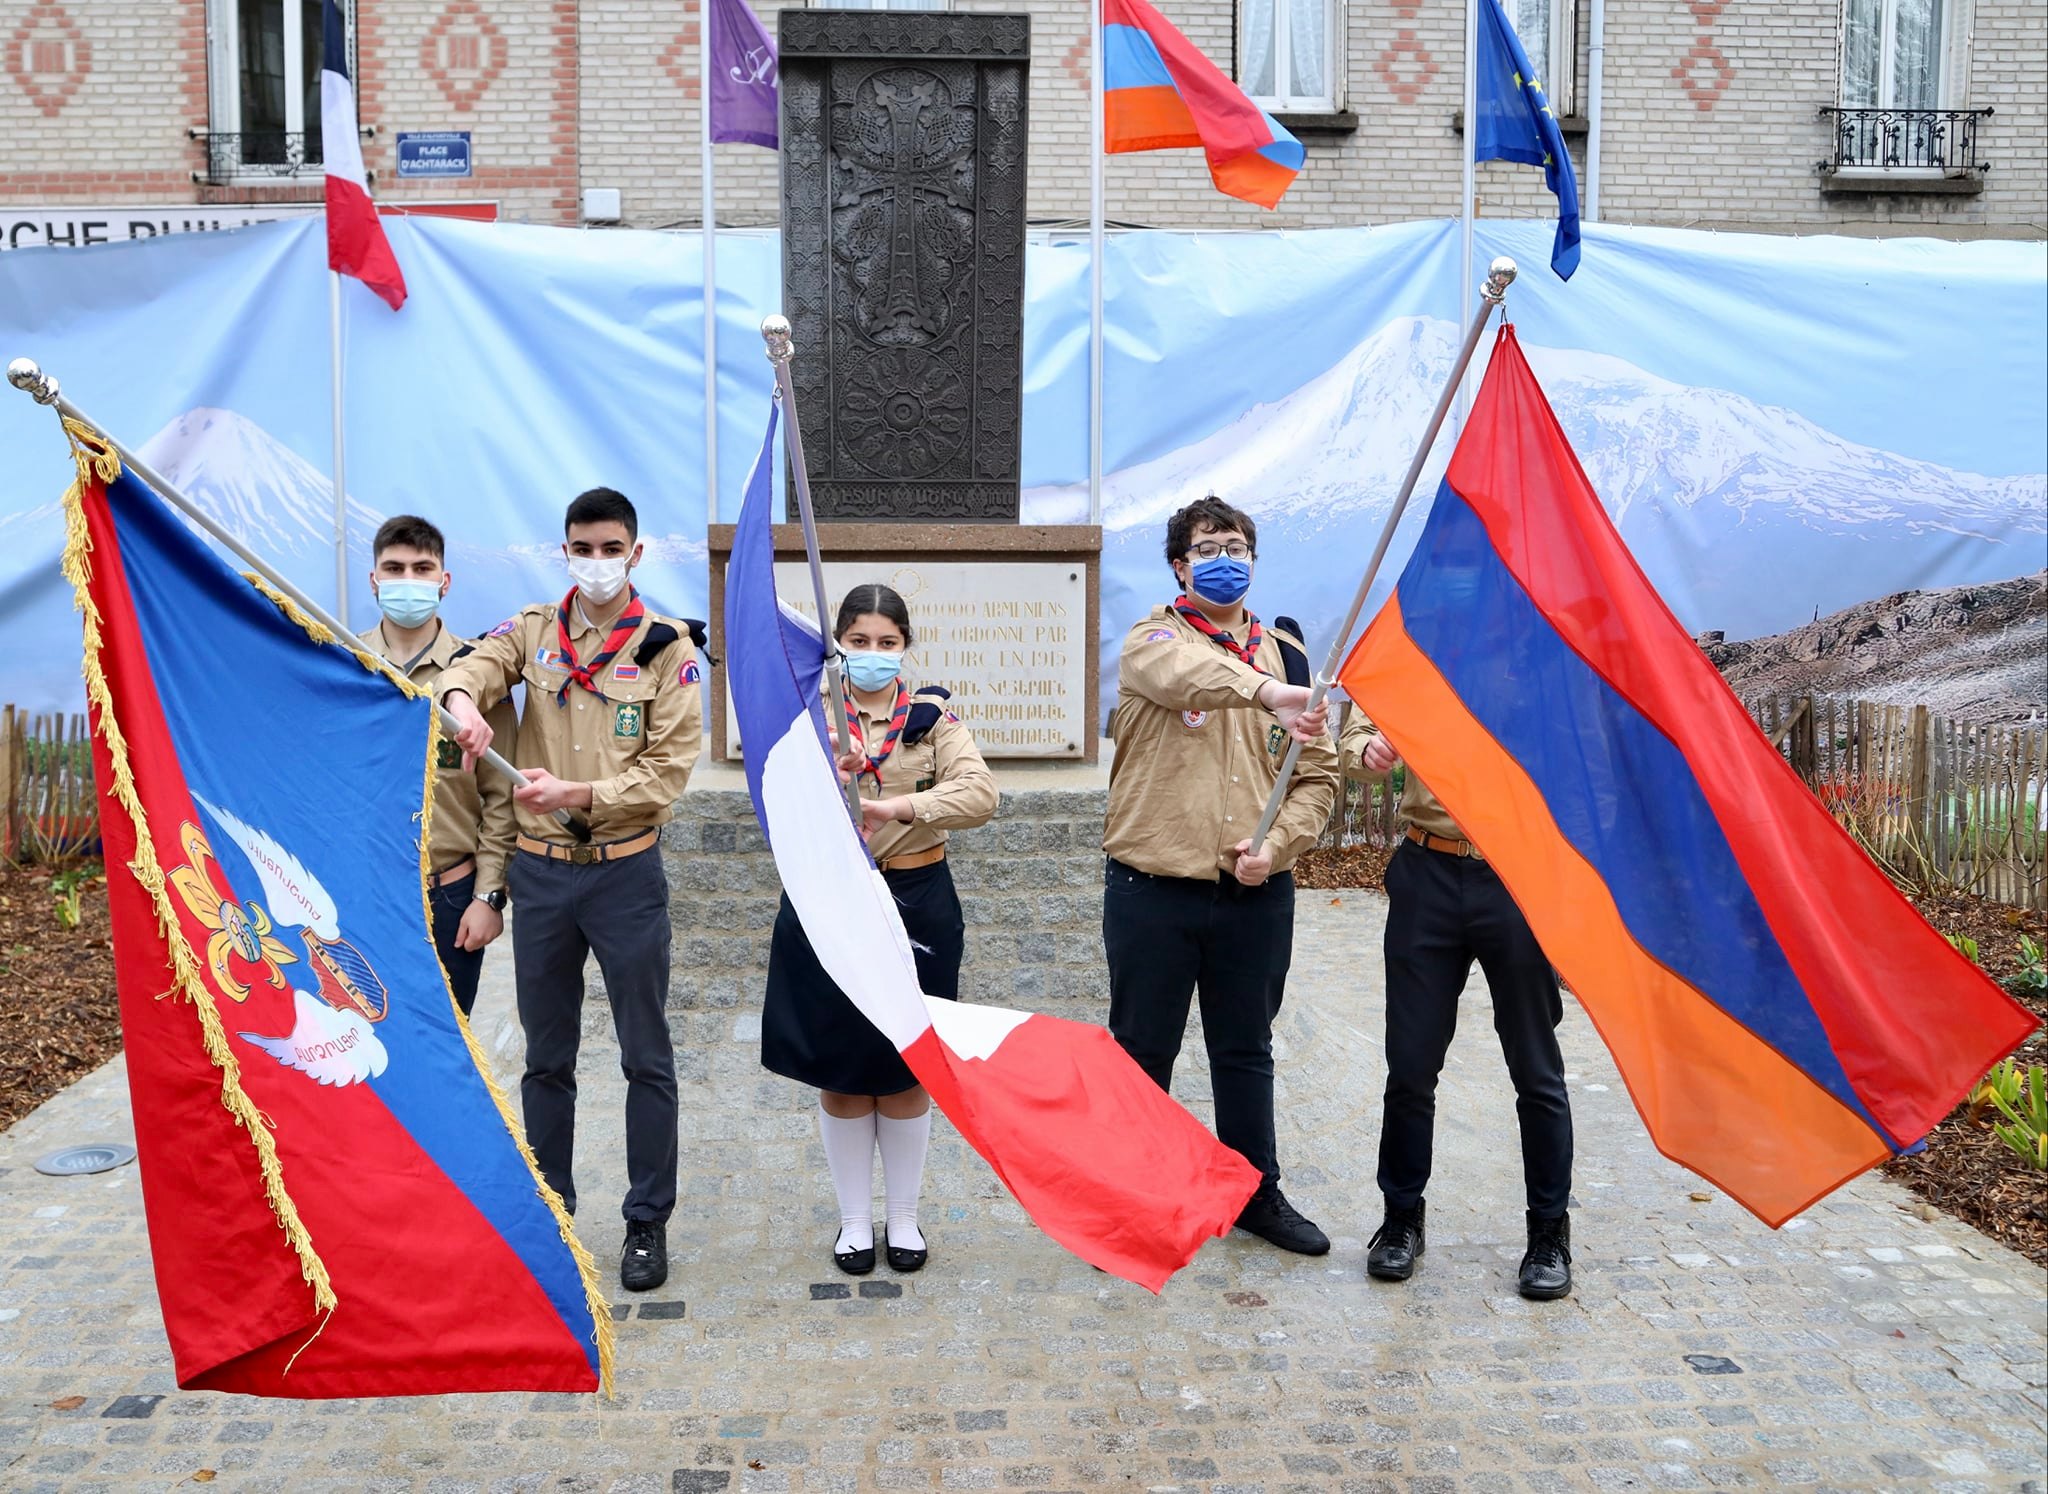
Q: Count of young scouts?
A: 5